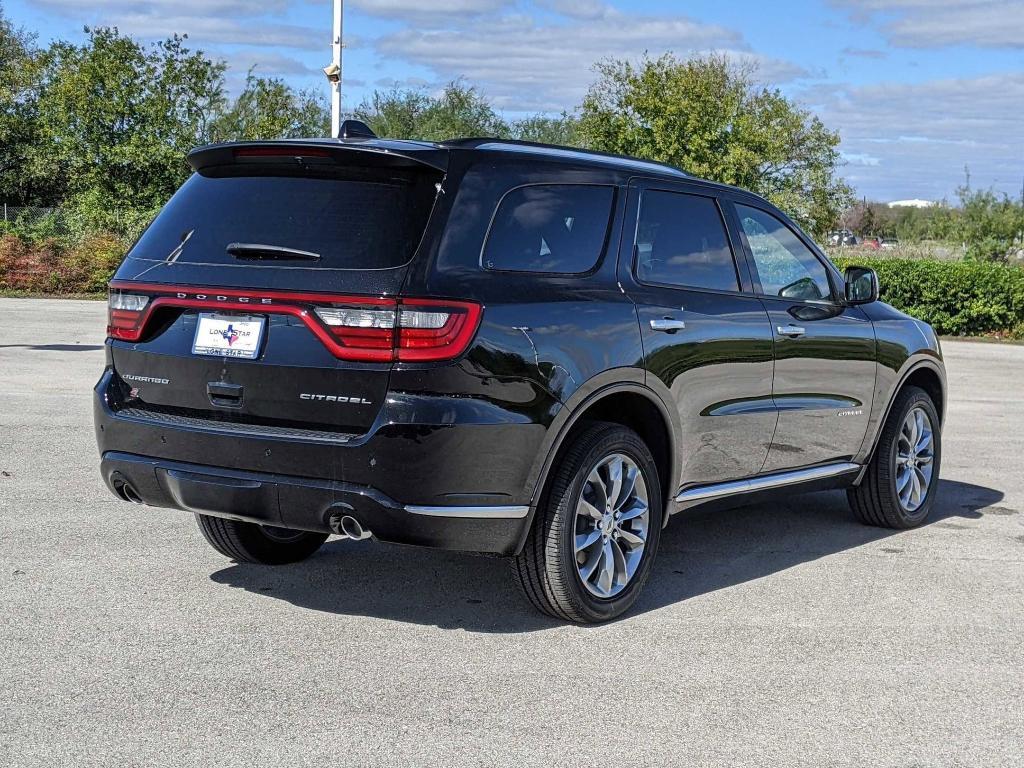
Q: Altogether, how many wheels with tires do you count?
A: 3